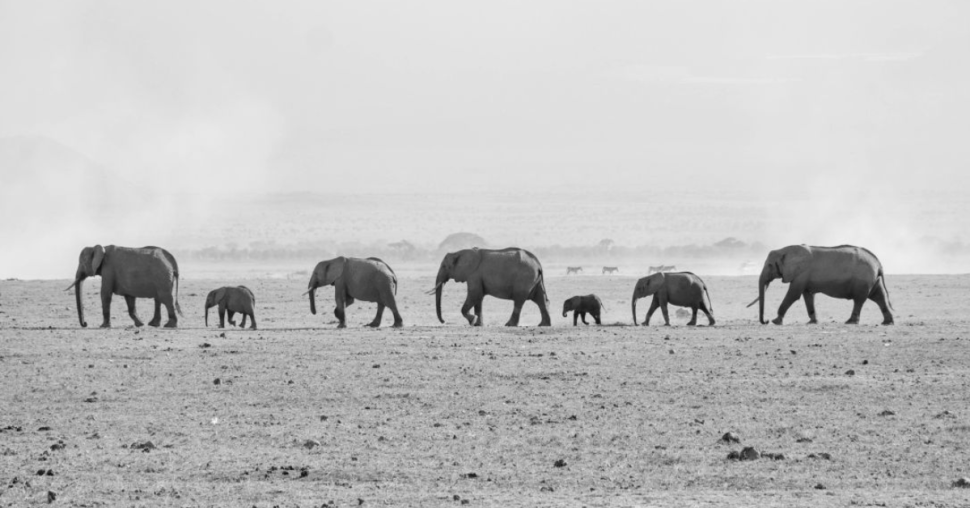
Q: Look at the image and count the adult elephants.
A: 4